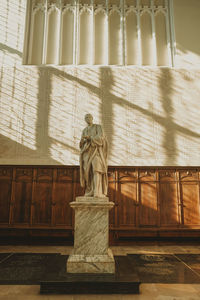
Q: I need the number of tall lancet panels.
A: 9